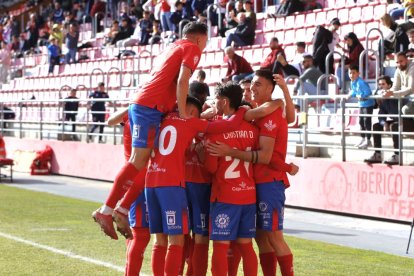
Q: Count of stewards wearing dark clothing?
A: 2